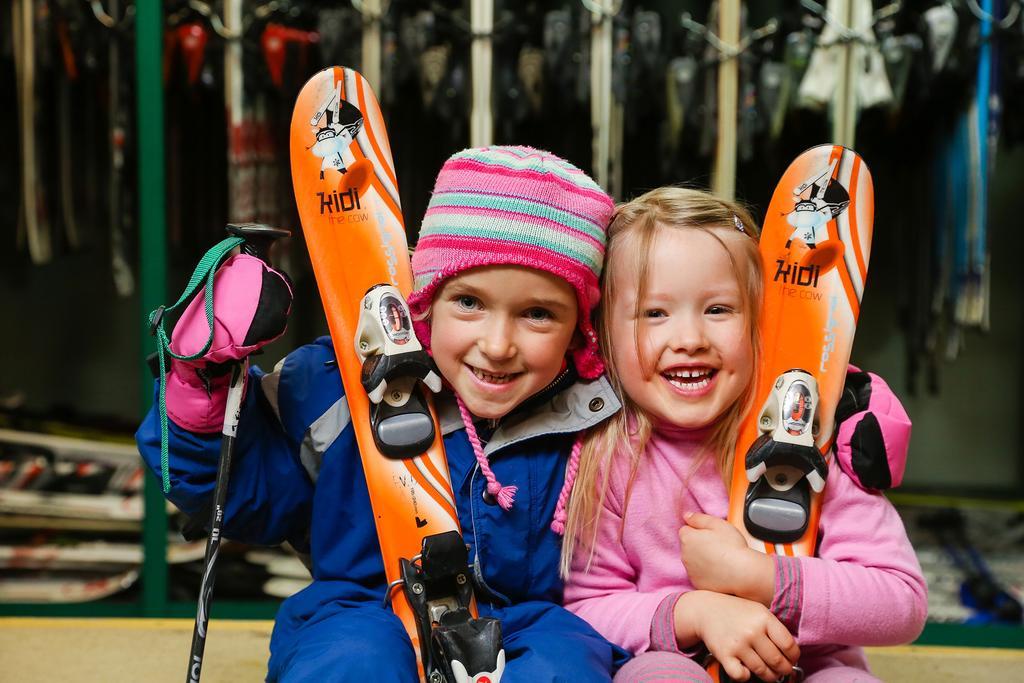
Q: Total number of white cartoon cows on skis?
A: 2